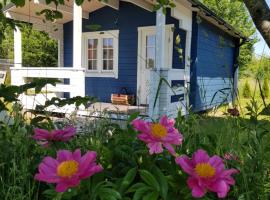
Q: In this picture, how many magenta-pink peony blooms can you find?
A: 4